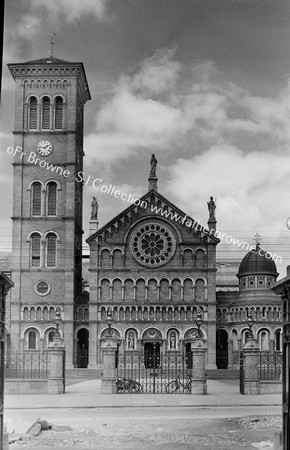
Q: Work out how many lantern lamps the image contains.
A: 4